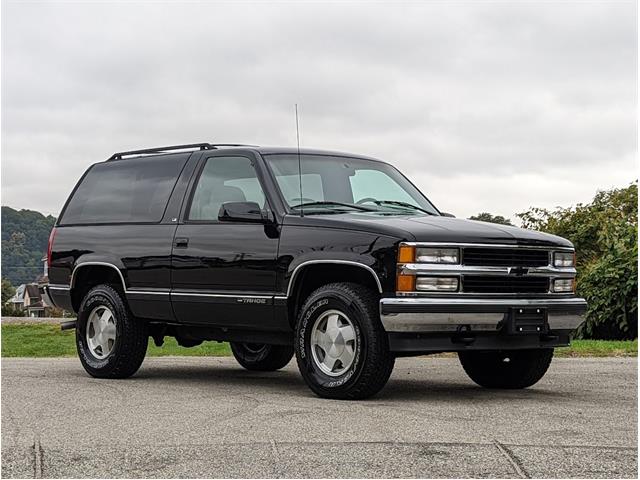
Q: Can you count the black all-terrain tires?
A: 4